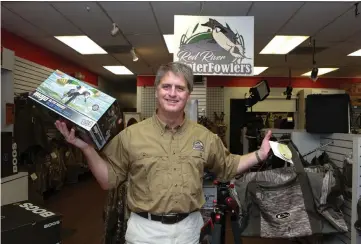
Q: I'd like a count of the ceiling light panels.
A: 7